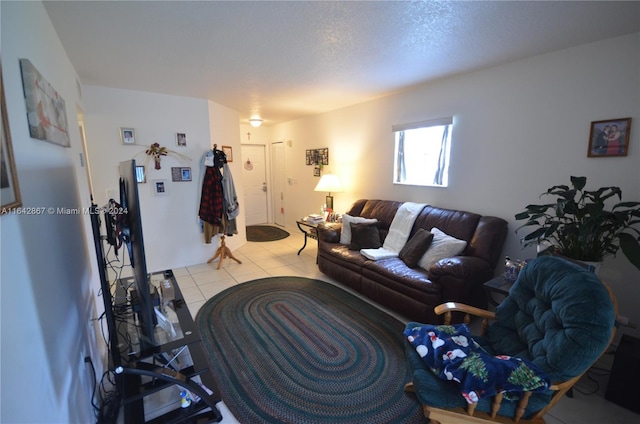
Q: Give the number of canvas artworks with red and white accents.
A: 1